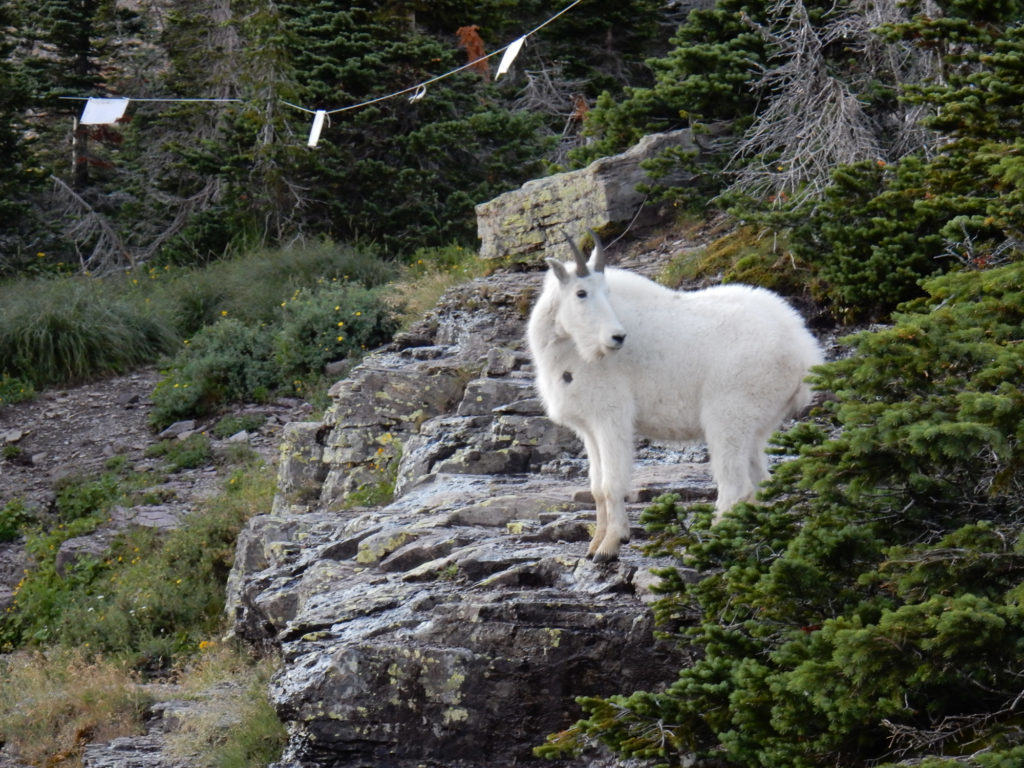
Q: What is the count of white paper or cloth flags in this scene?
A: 3